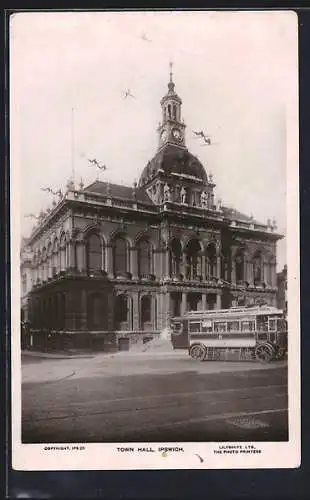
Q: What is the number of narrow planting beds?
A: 0